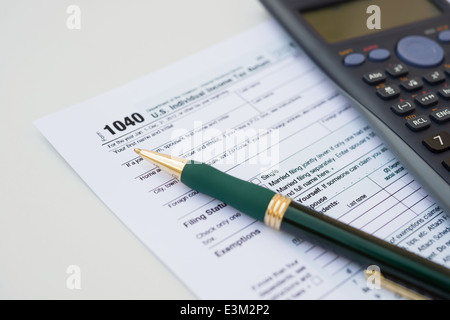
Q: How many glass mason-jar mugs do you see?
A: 0